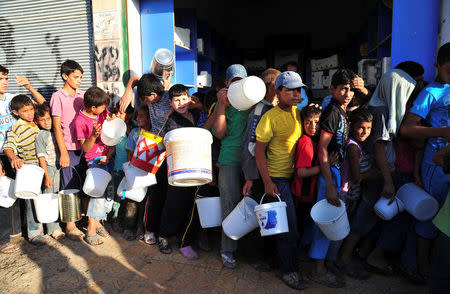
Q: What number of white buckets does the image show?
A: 15